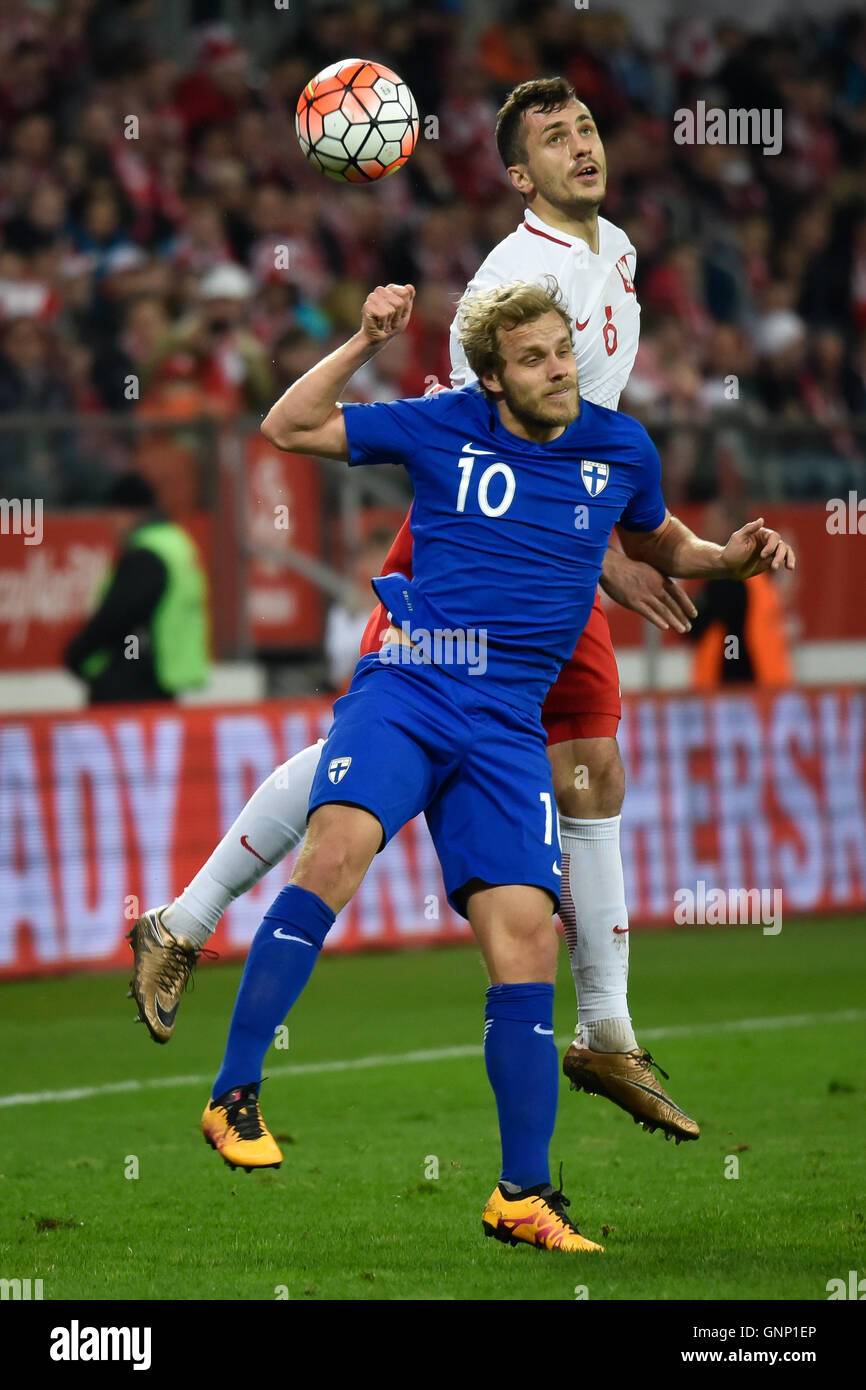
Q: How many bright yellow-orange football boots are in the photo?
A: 2